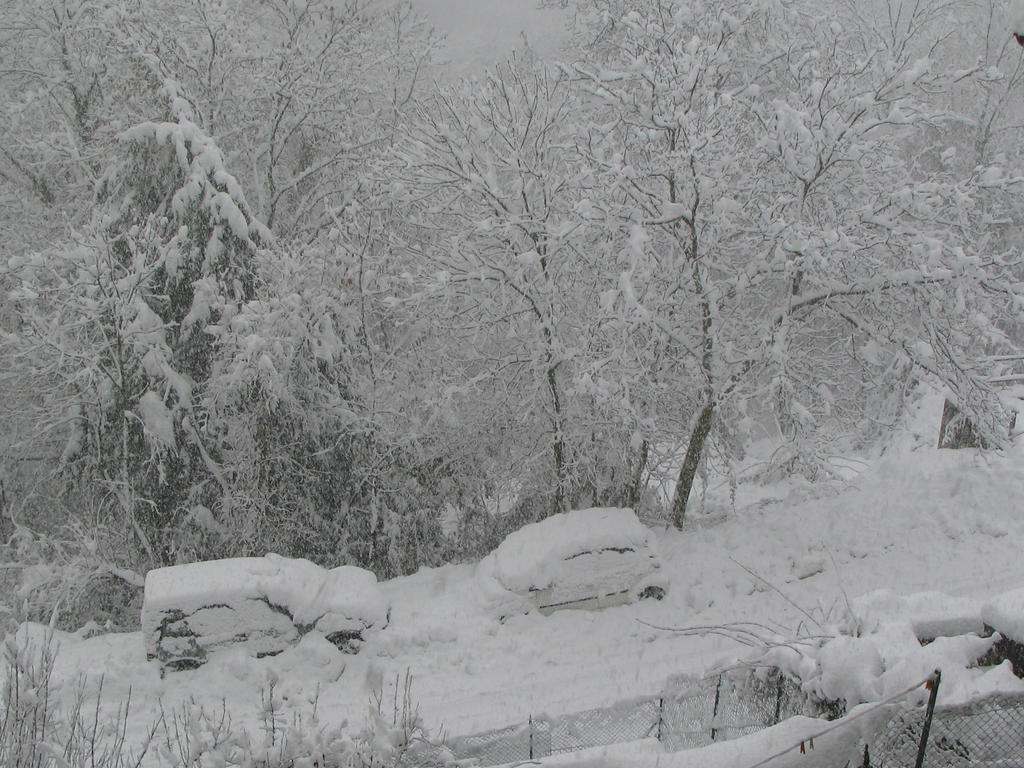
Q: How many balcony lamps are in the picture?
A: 0